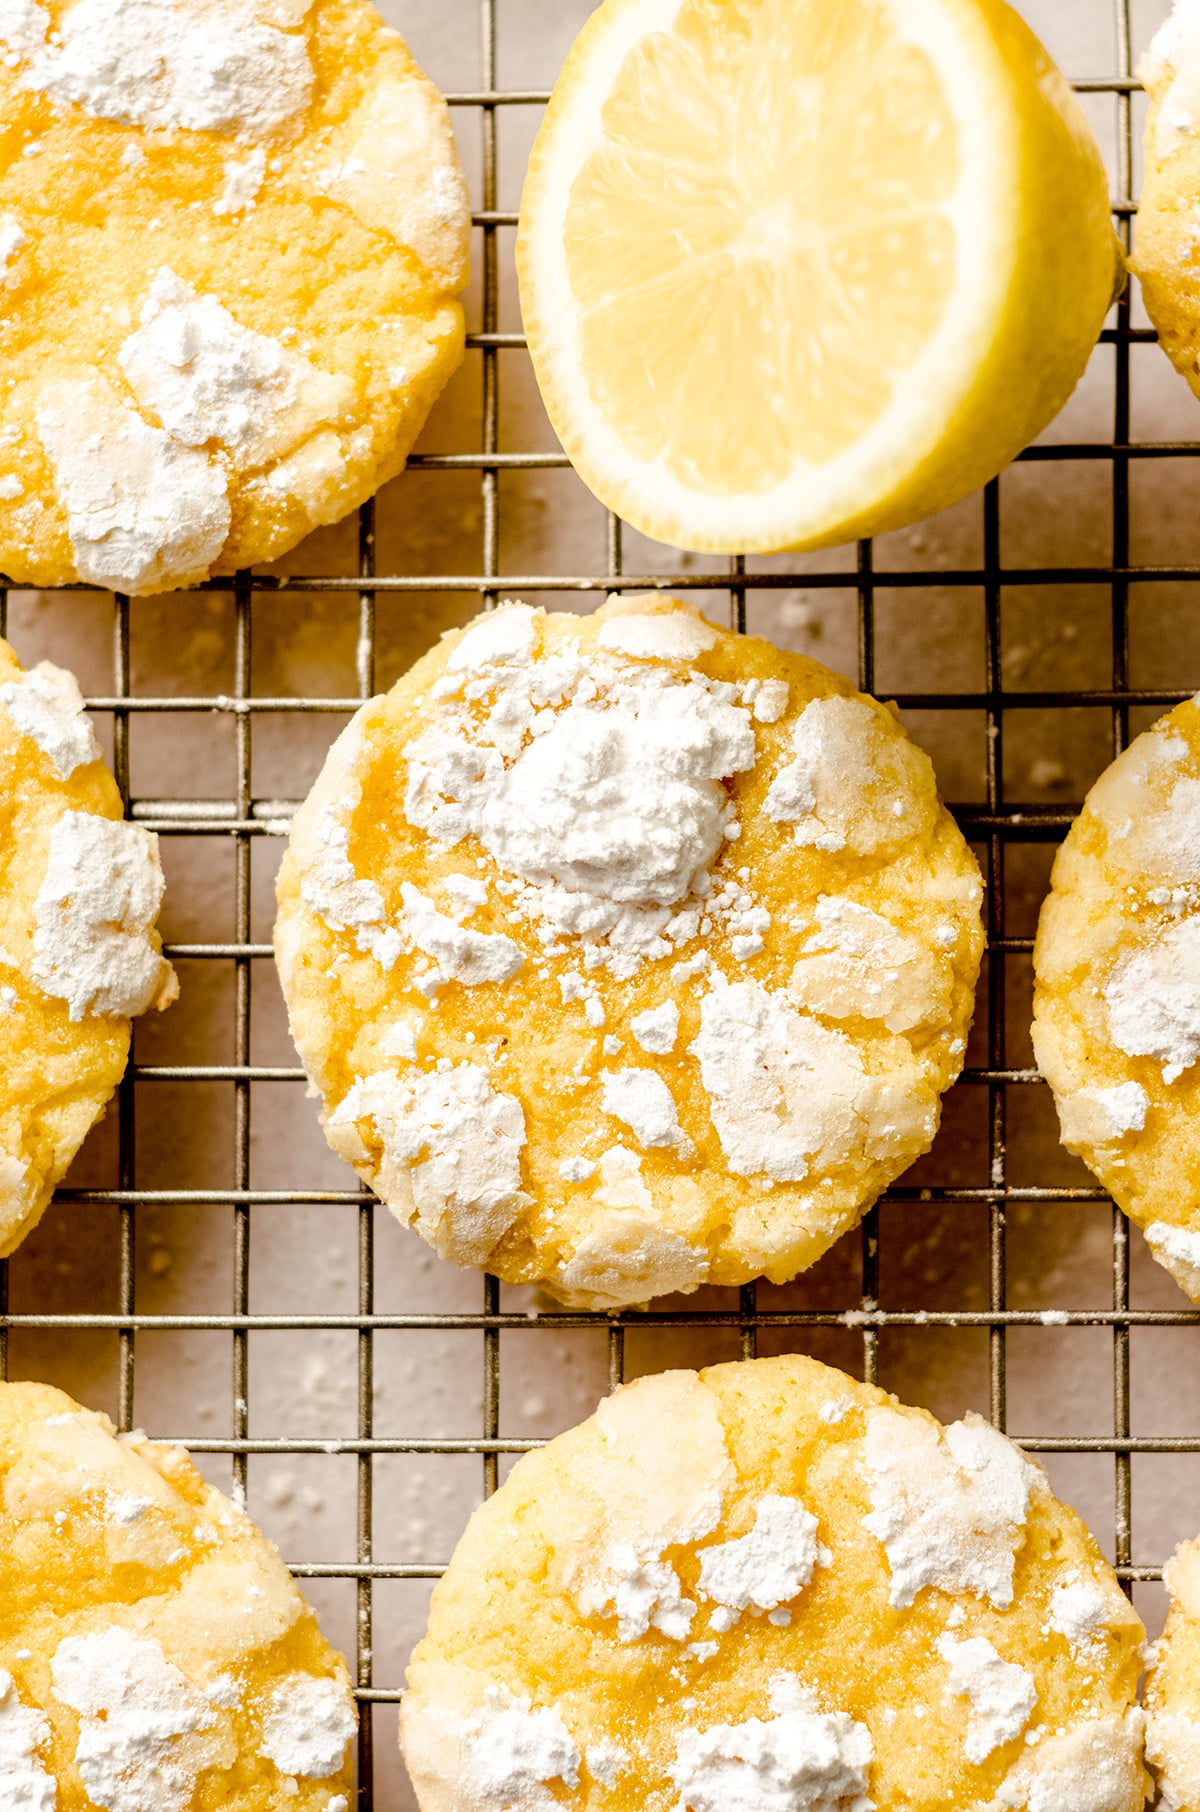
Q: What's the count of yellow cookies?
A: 8